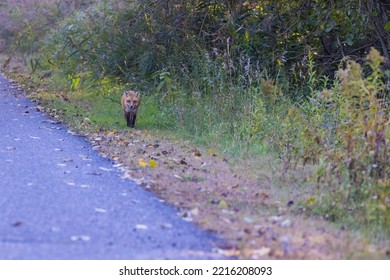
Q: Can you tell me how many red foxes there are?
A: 1